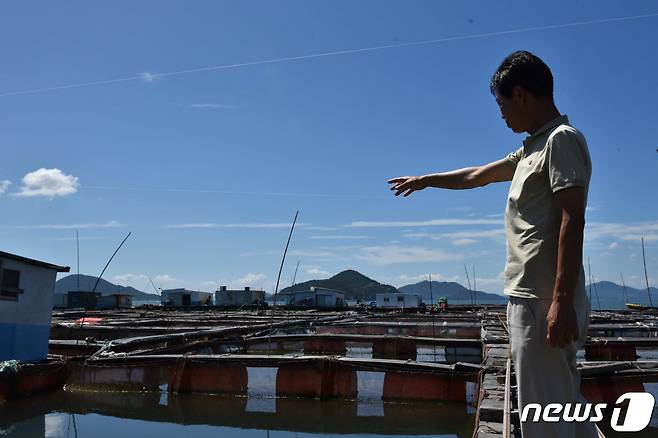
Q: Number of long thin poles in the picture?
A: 12